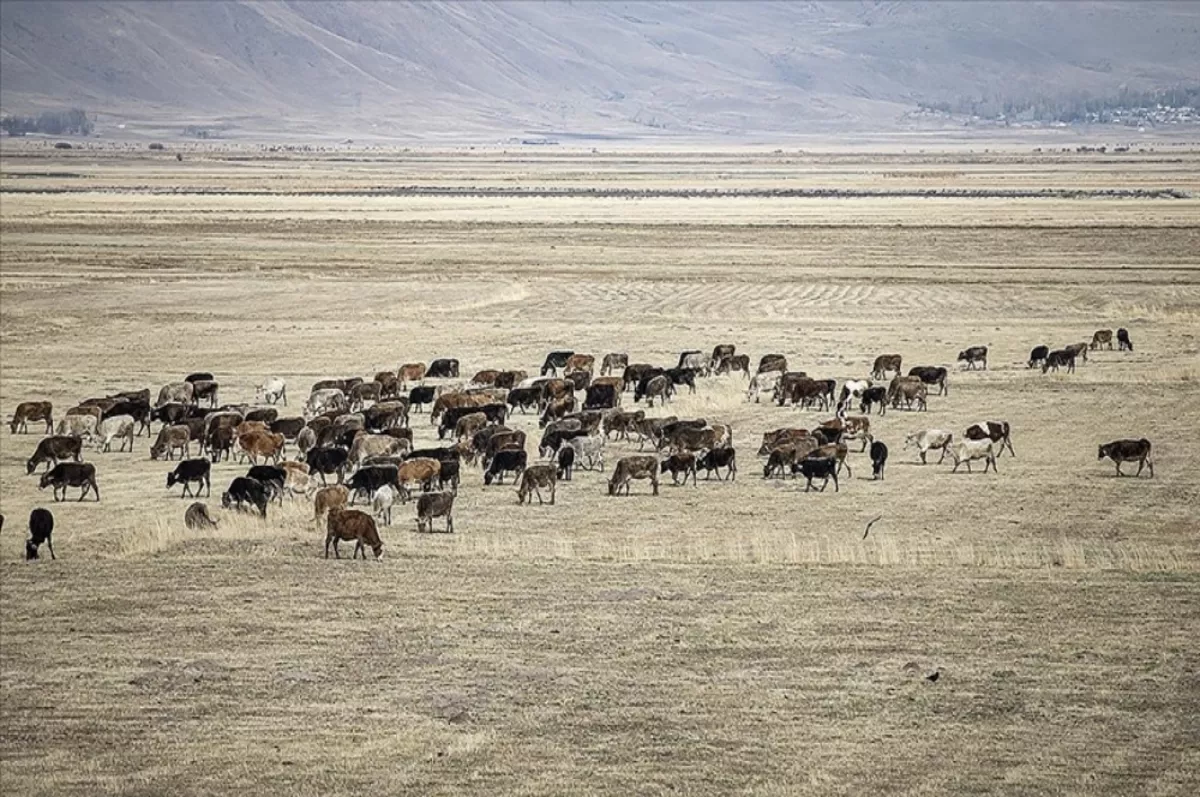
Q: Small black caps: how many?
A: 0